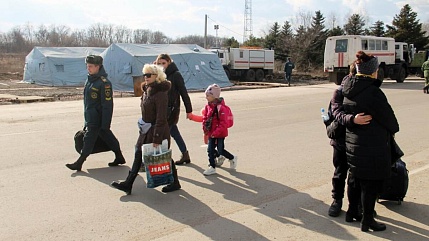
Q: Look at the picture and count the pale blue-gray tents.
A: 2